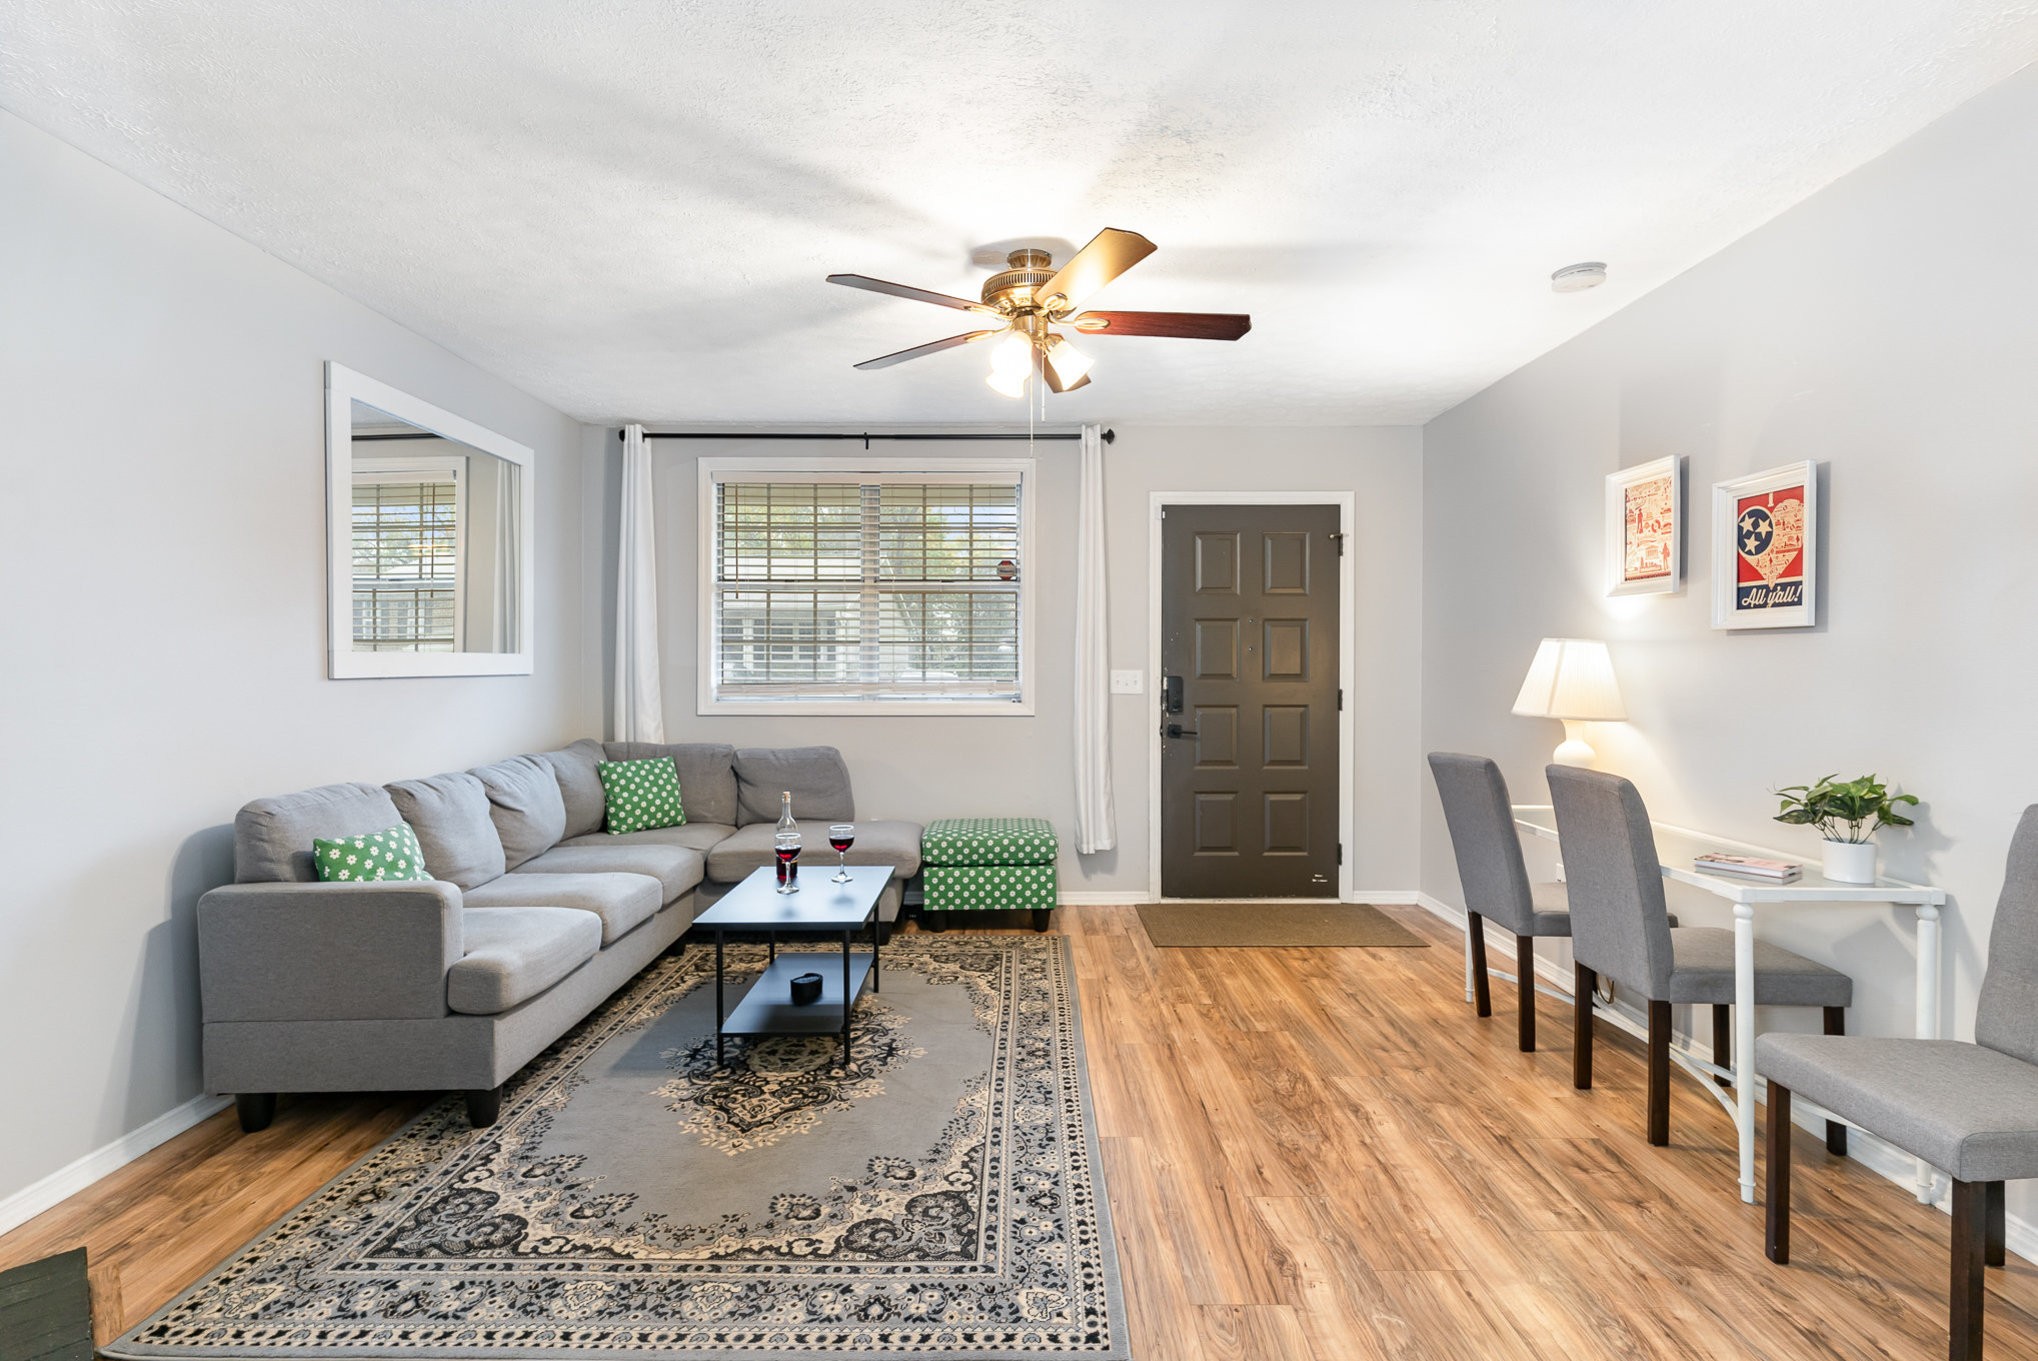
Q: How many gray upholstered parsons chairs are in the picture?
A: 3